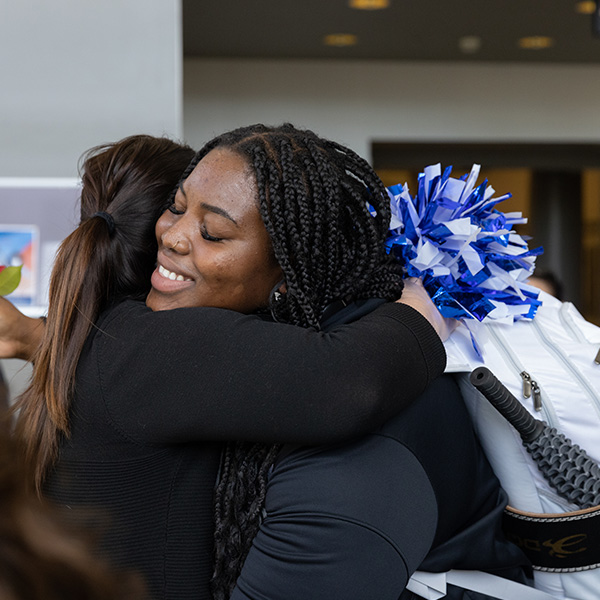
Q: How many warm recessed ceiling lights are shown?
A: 4